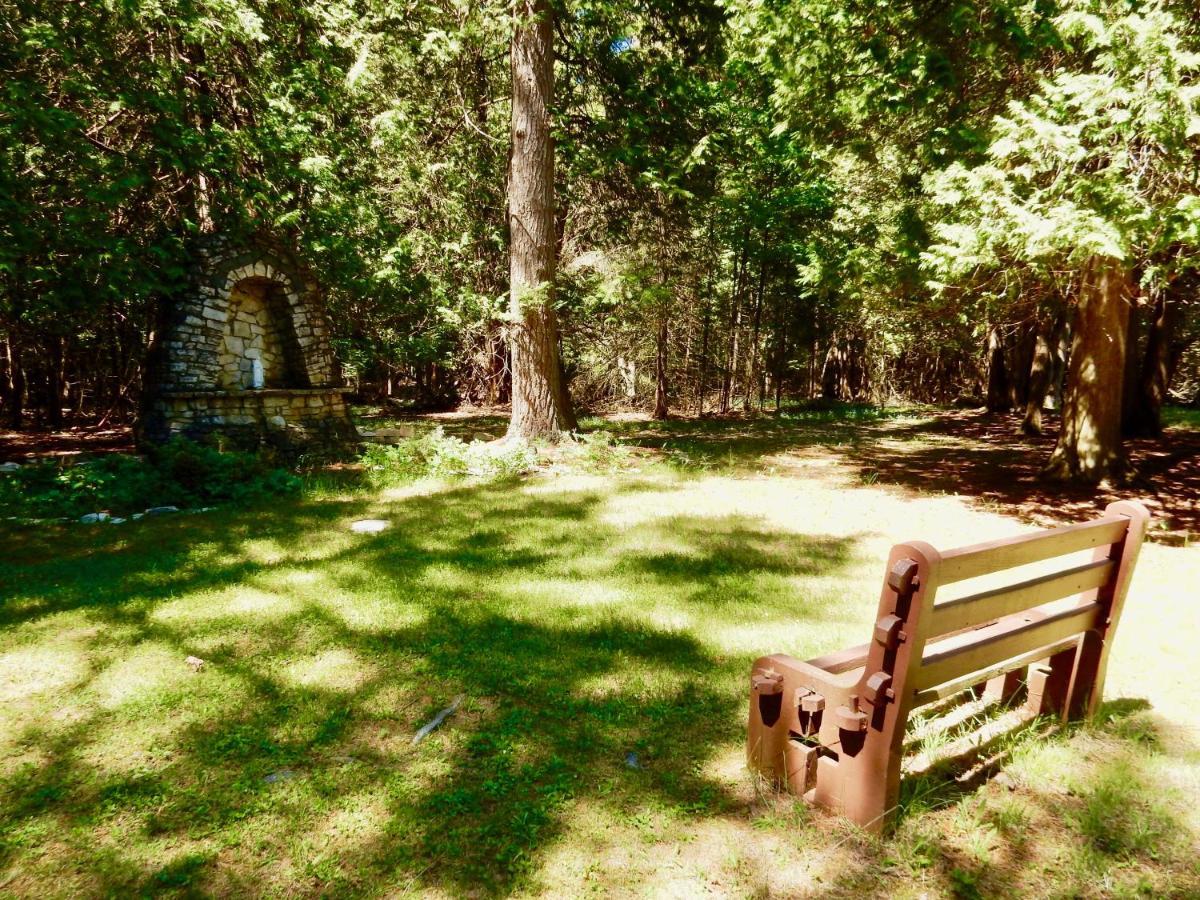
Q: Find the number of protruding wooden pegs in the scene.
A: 6